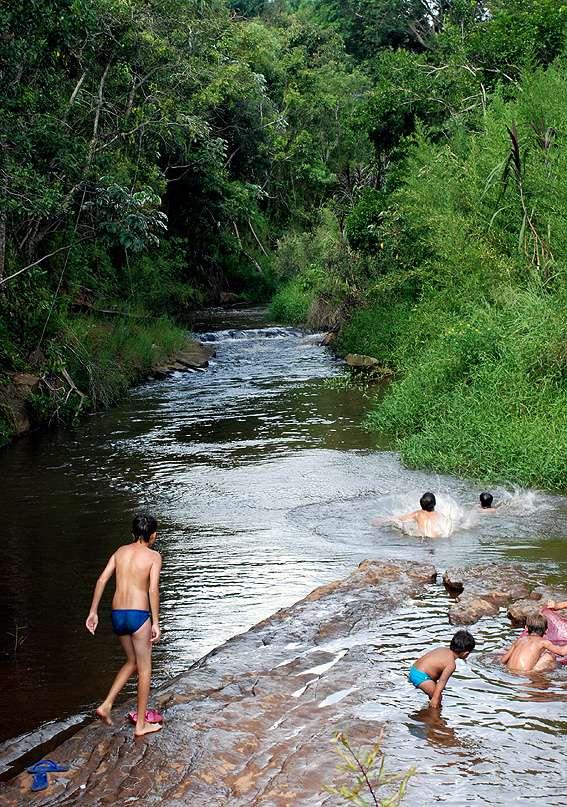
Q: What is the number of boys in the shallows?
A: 2